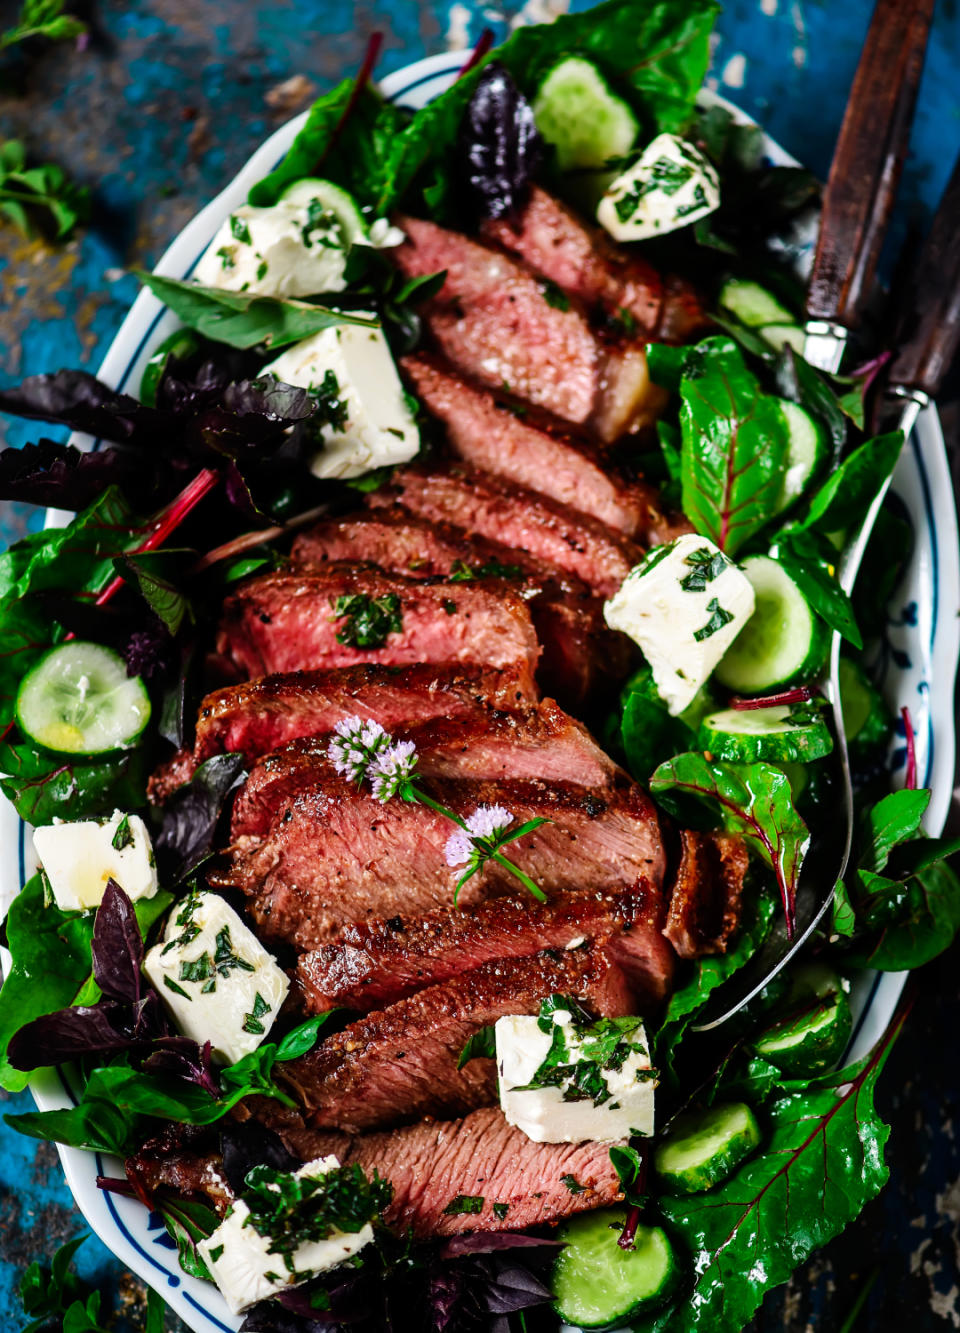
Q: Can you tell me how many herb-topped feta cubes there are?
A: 8